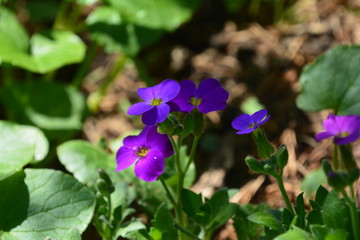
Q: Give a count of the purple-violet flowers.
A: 5